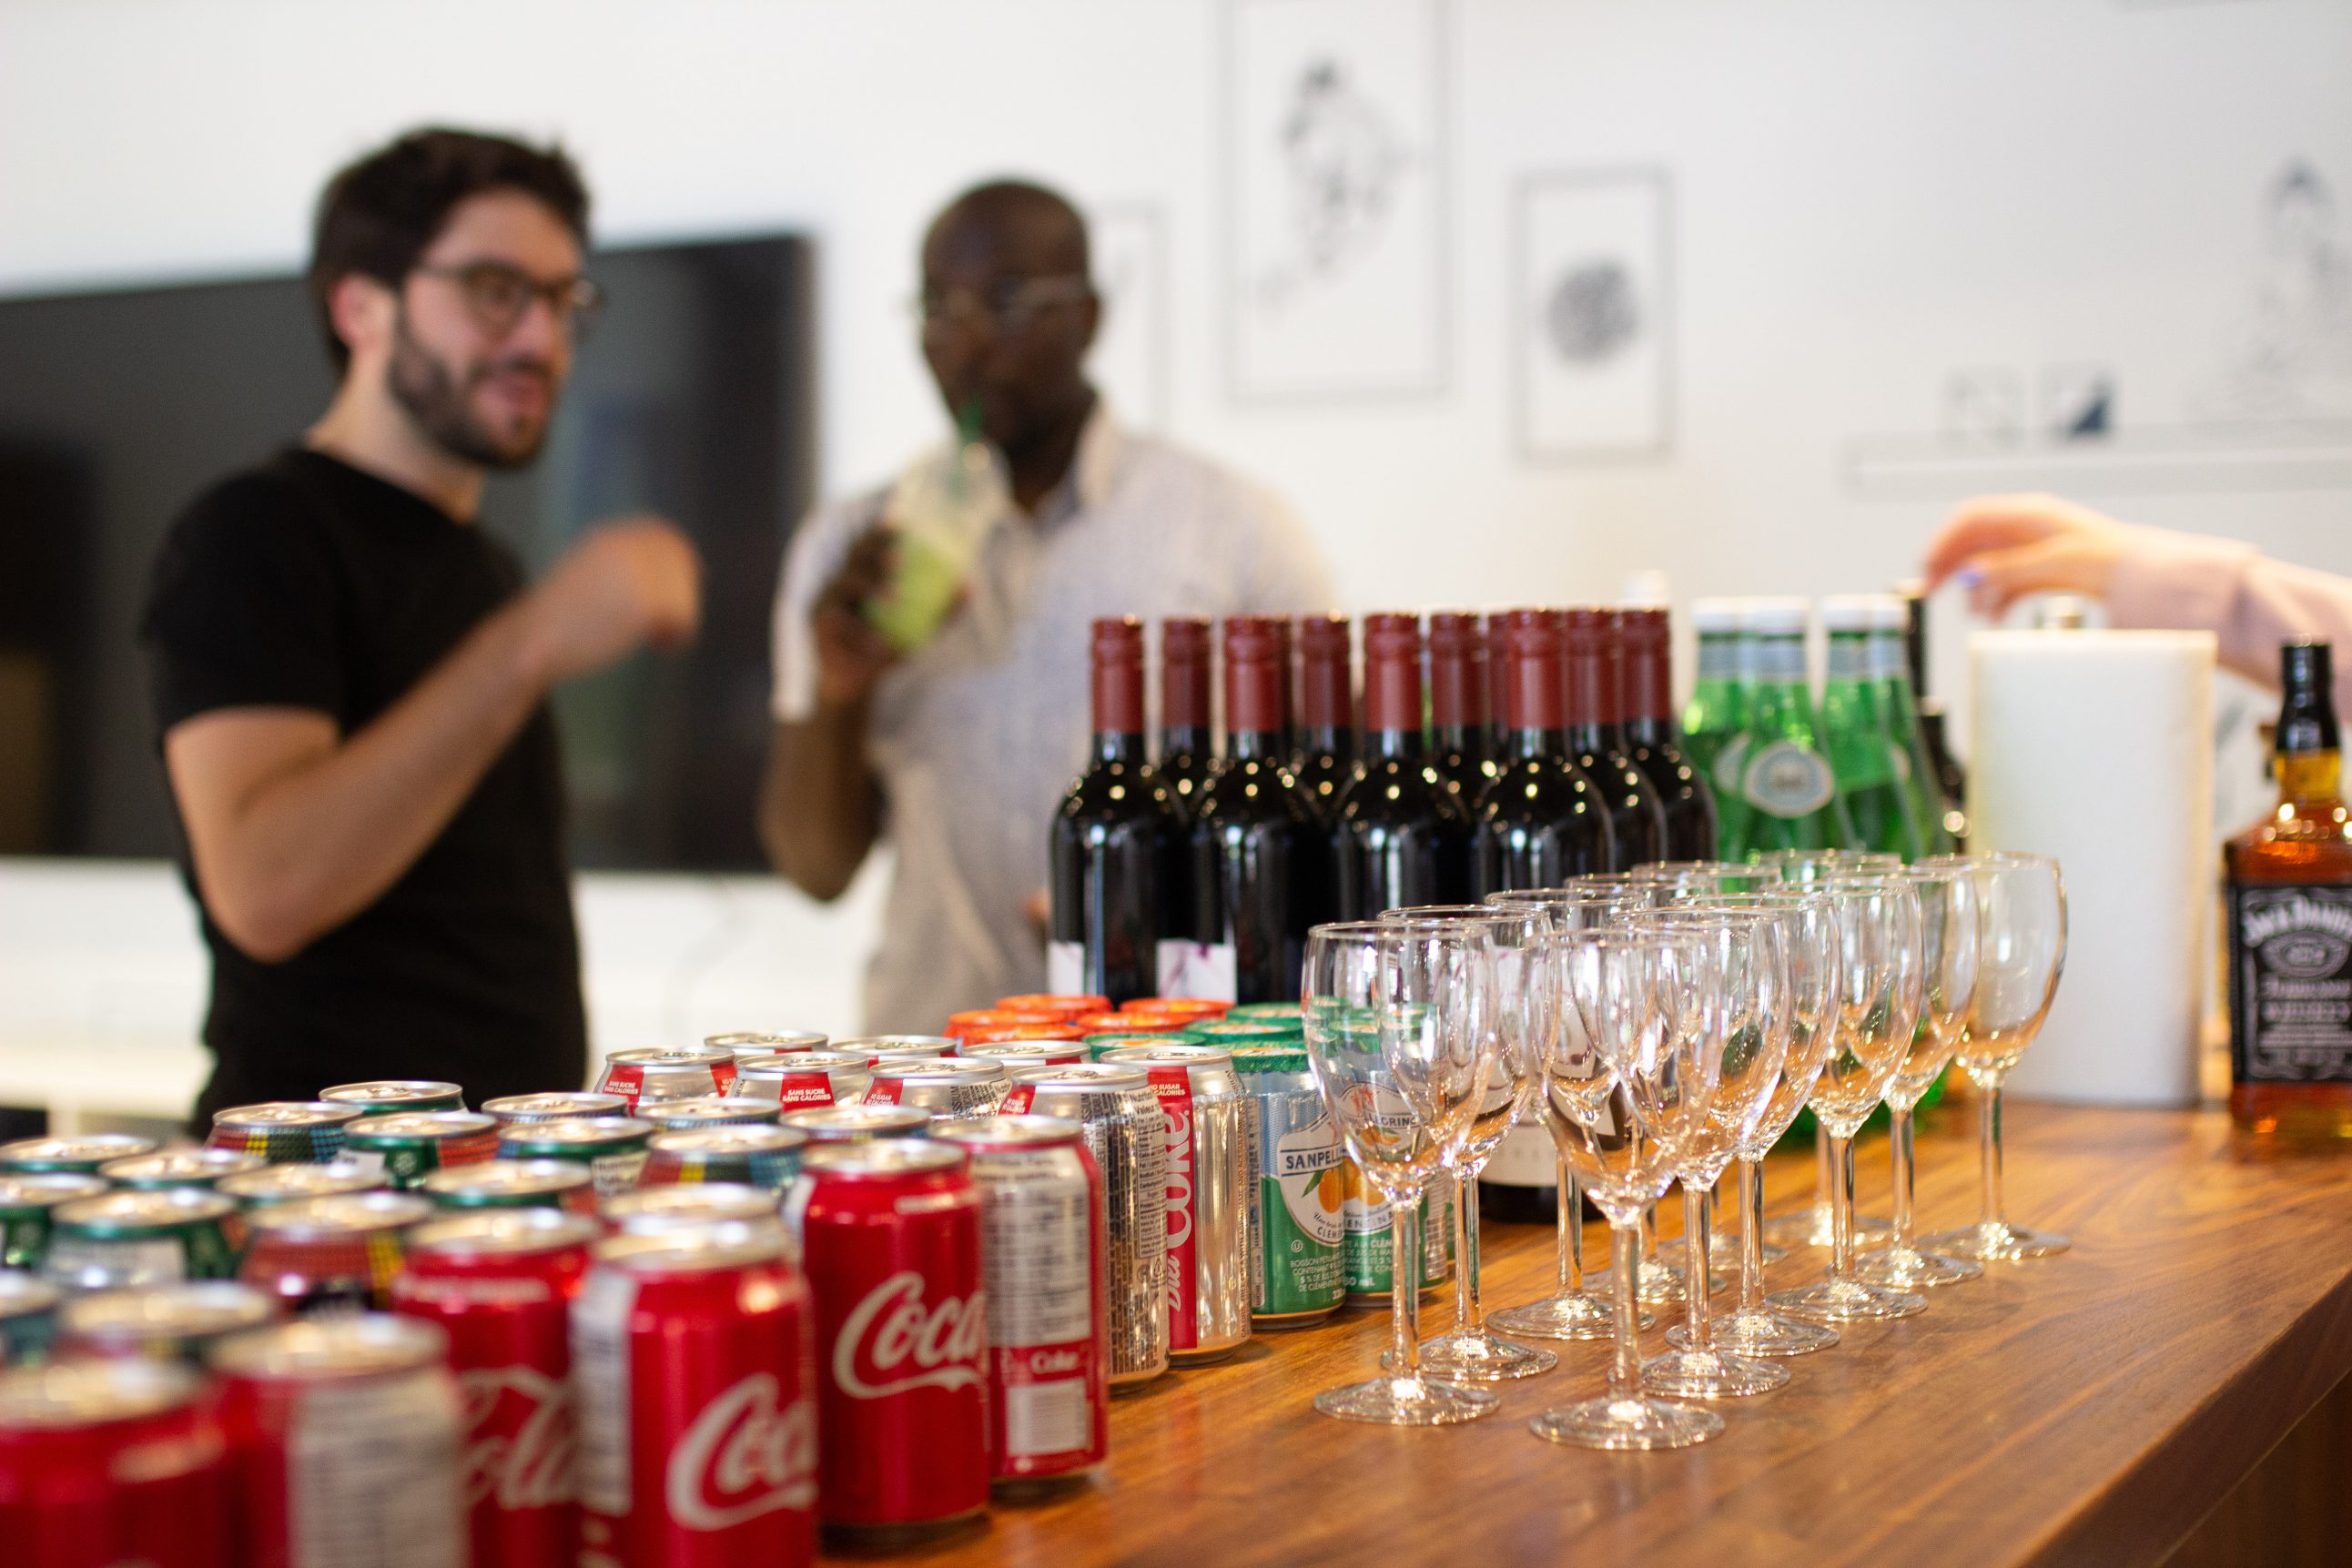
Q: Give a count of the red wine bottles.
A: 11